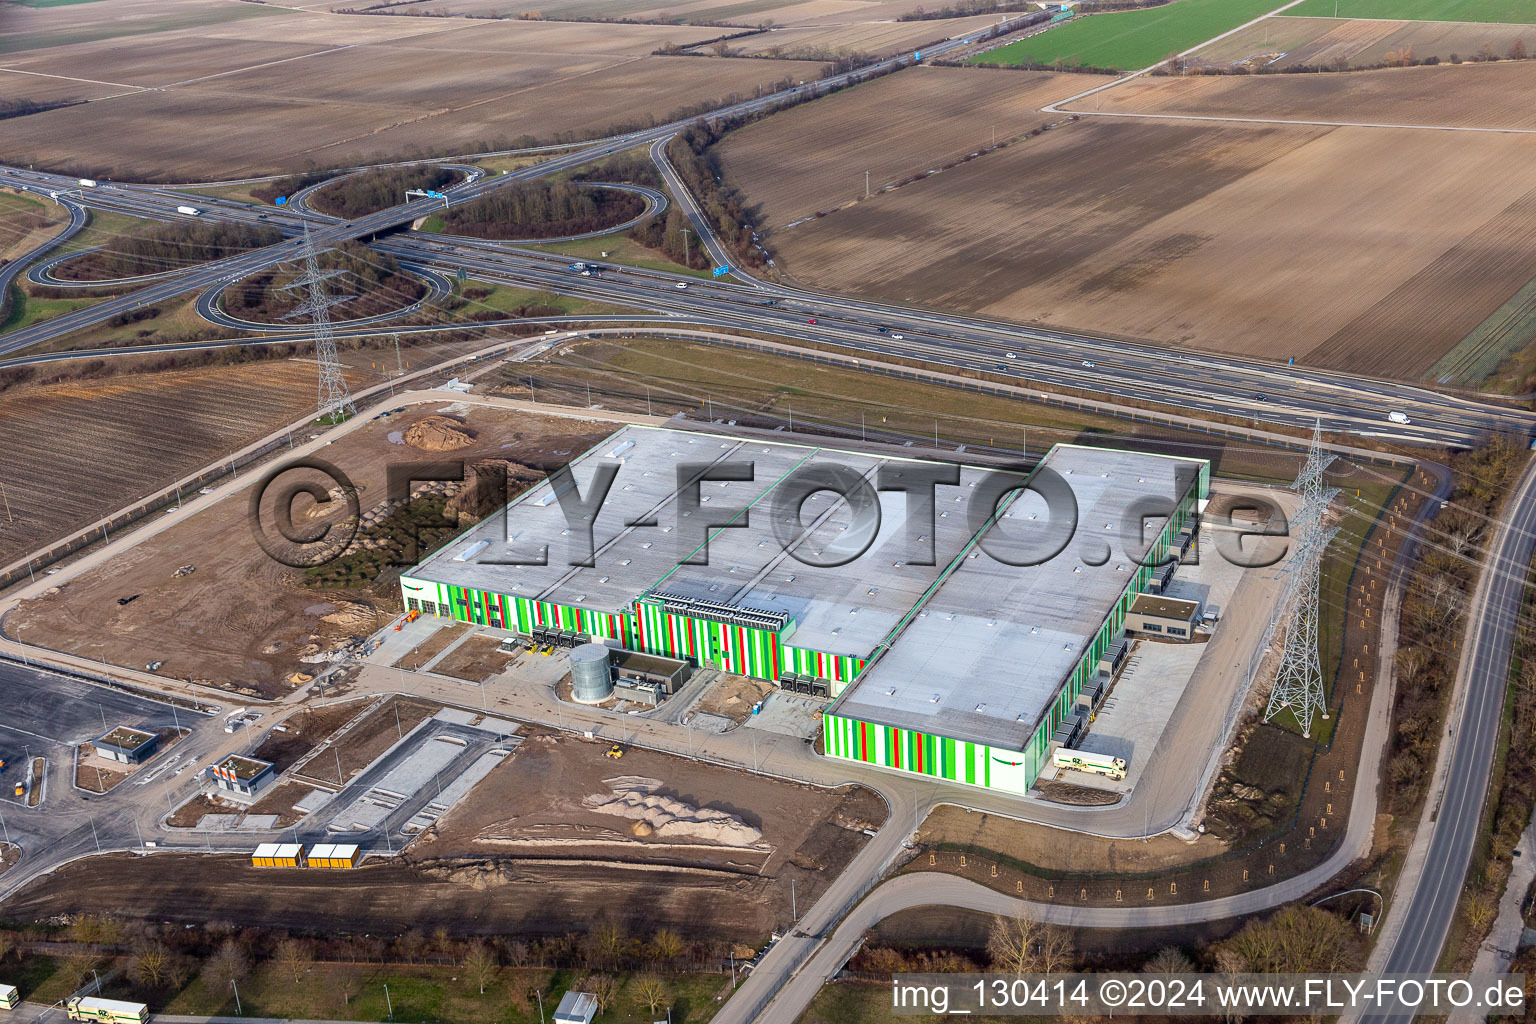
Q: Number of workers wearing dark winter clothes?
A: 0